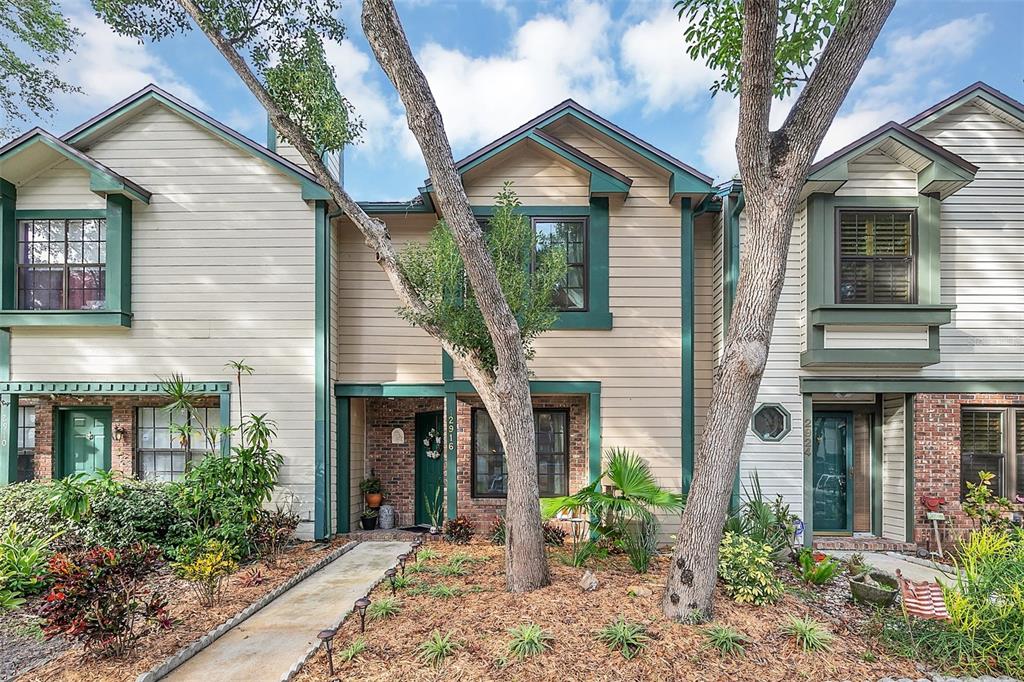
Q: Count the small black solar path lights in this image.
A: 6